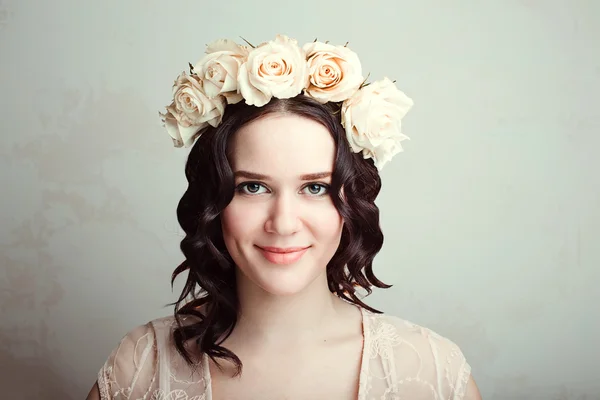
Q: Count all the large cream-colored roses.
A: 5